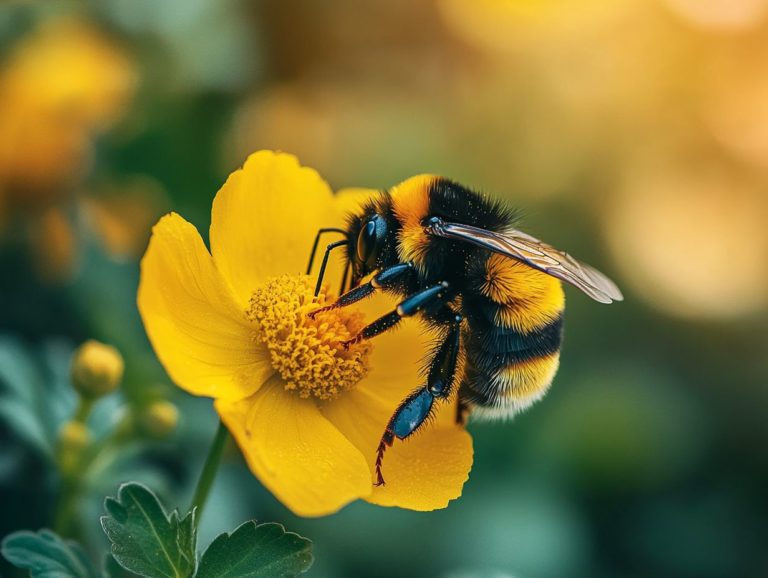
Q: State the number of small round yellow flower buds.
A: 3